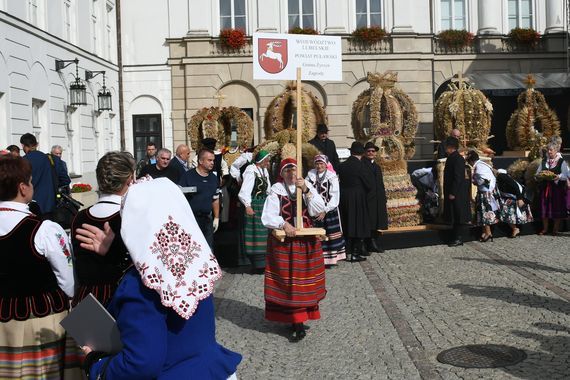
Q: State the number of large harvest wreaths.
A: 5